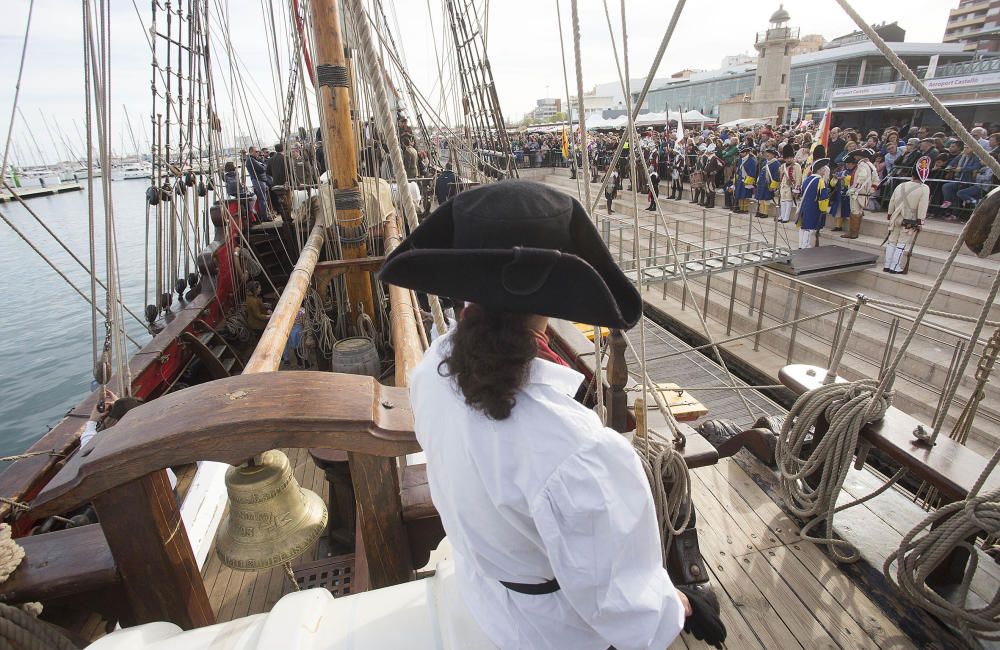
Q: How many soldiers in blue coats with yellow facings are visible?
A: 4